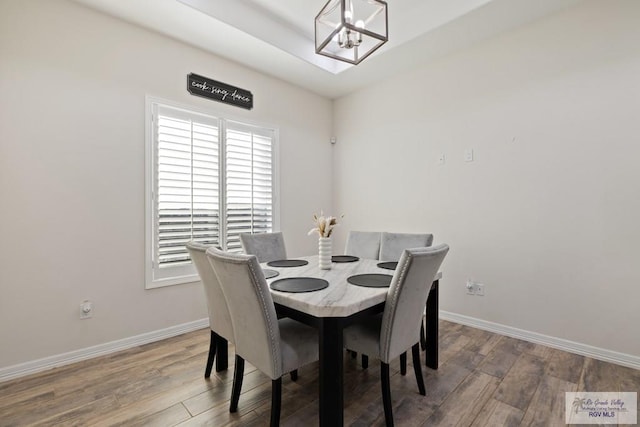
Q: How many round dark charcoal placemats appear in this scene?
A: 6